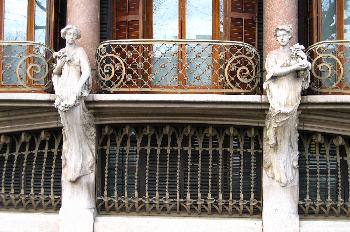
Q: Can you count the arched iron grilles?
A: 3